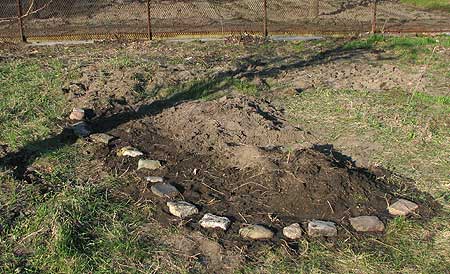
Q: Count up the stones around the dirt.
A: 14